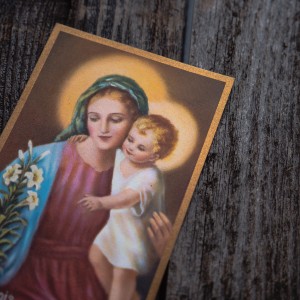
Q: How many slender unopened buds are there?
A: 3